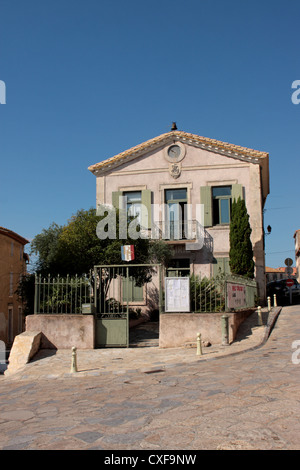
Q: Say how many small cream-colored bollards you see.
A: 5